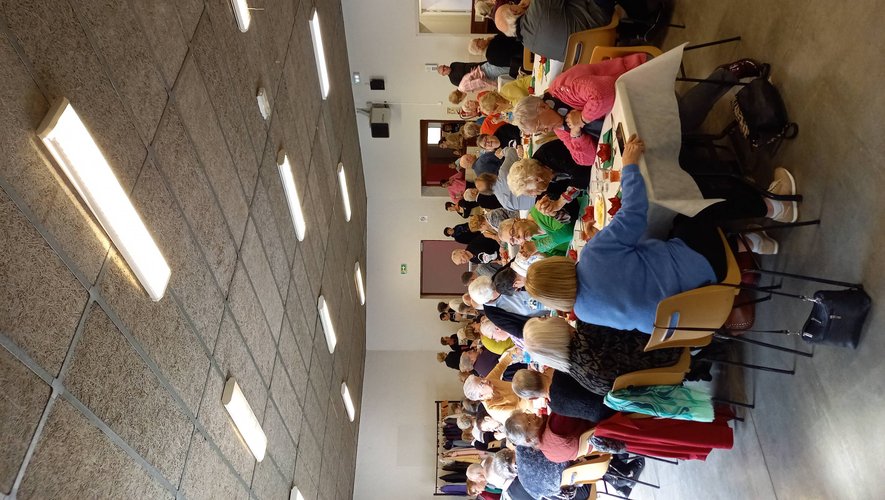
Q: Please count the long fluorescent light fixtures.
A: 10